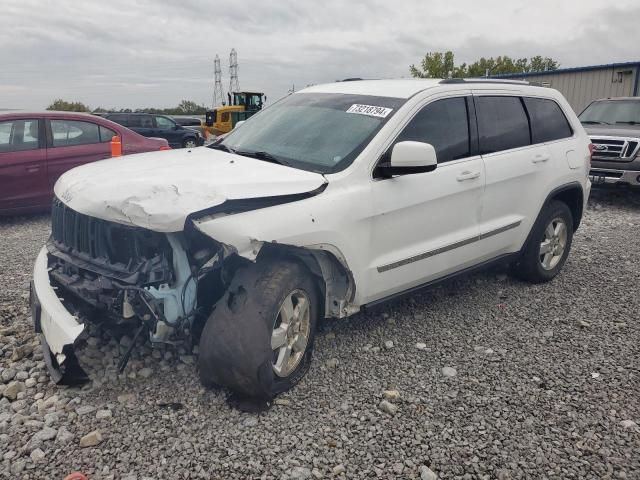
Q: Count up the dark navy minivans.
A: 1